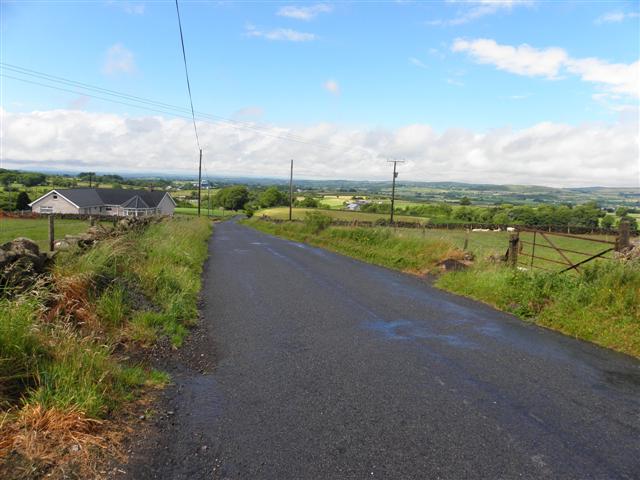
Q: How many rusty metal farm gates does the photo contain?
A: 1